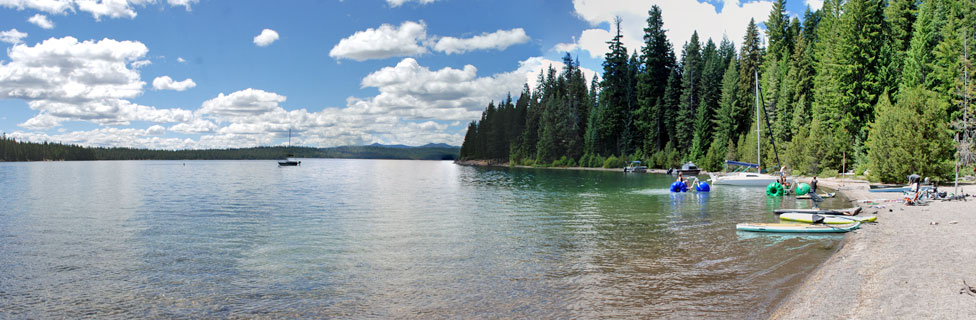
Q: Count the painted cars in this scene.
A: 0